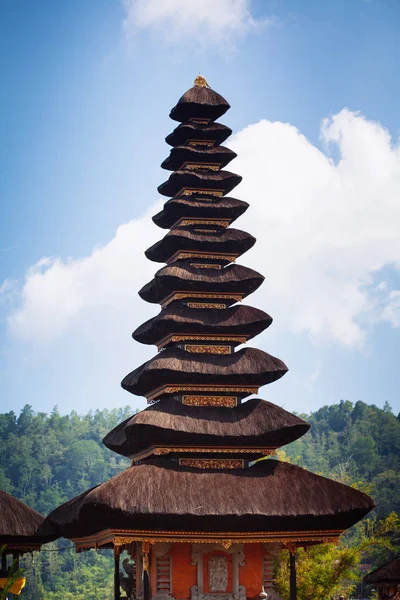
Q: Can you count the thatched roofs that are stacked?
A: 11